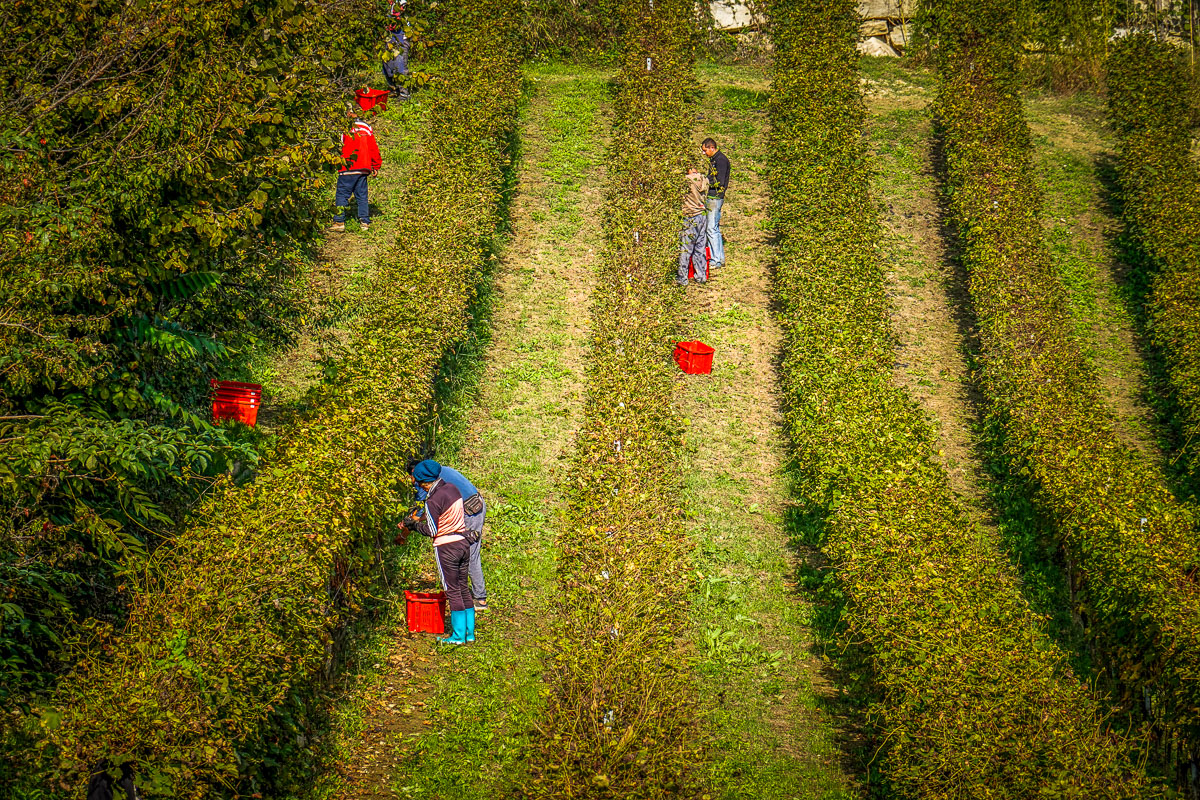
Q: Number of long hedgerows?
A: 5